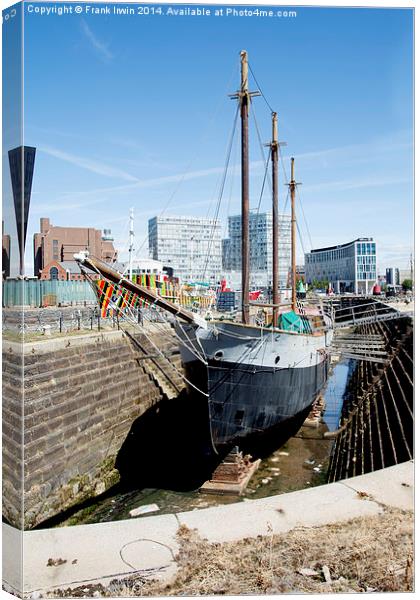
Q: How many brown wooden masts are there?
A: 3